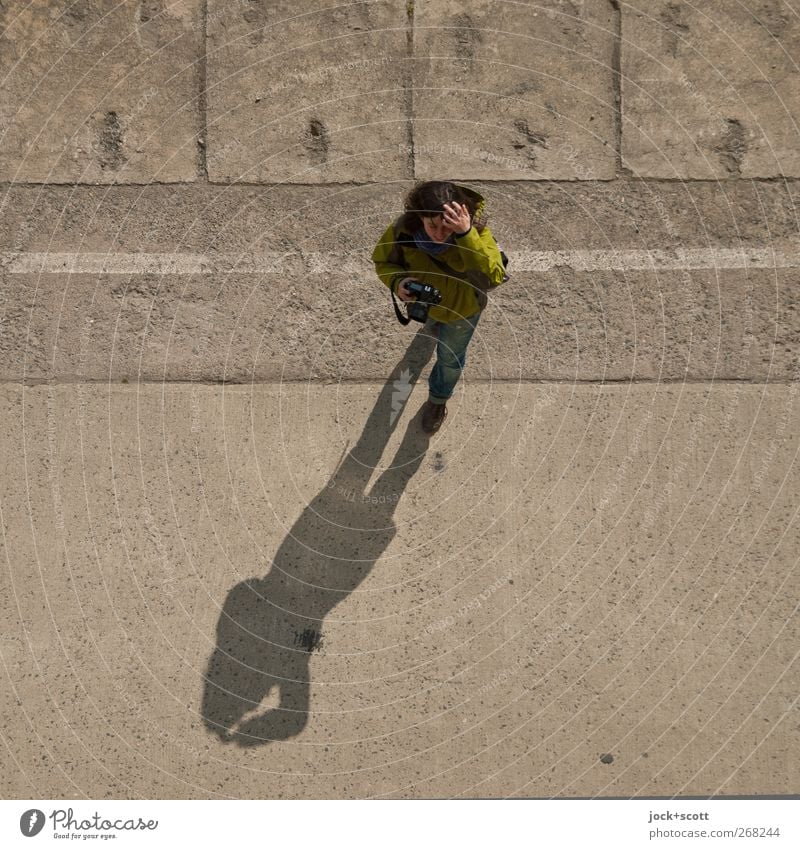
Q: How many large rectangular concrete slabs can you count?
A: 4